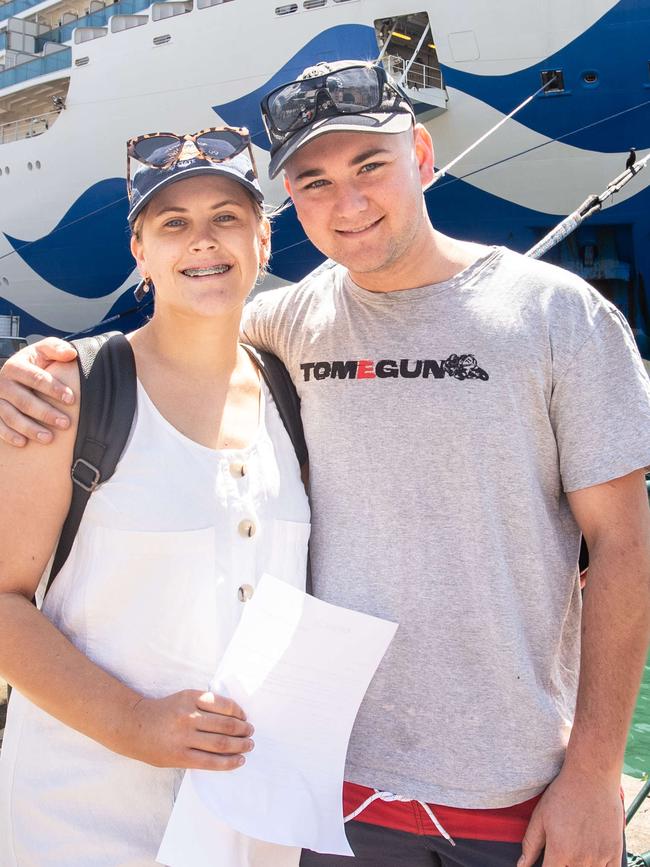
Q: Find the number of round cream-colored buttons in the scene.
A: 3